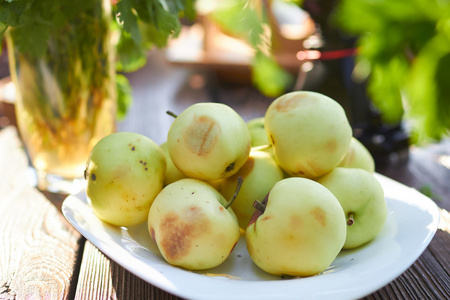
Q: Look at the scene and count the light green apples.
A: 10